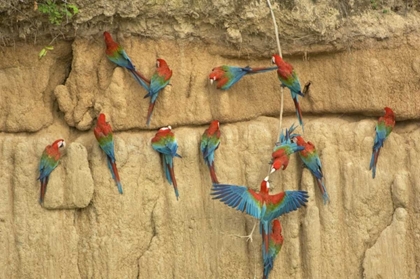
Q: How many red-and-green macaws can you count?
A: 13